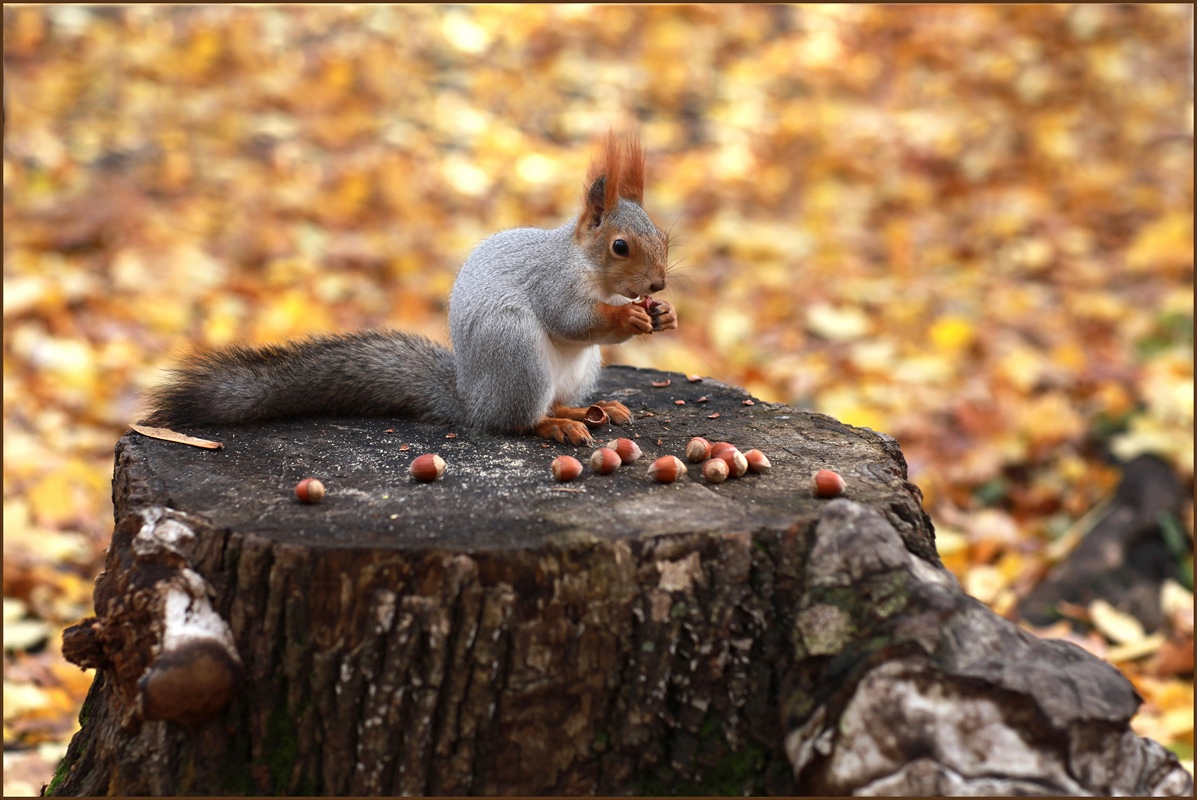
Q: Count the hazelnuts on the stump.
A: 12